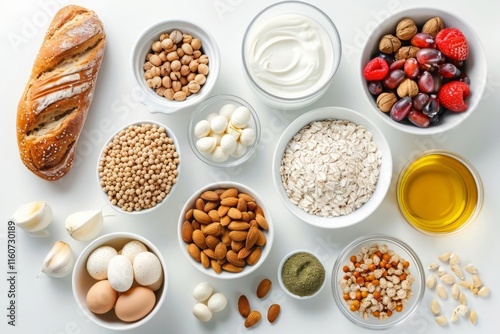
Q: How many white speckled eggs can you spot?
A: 4